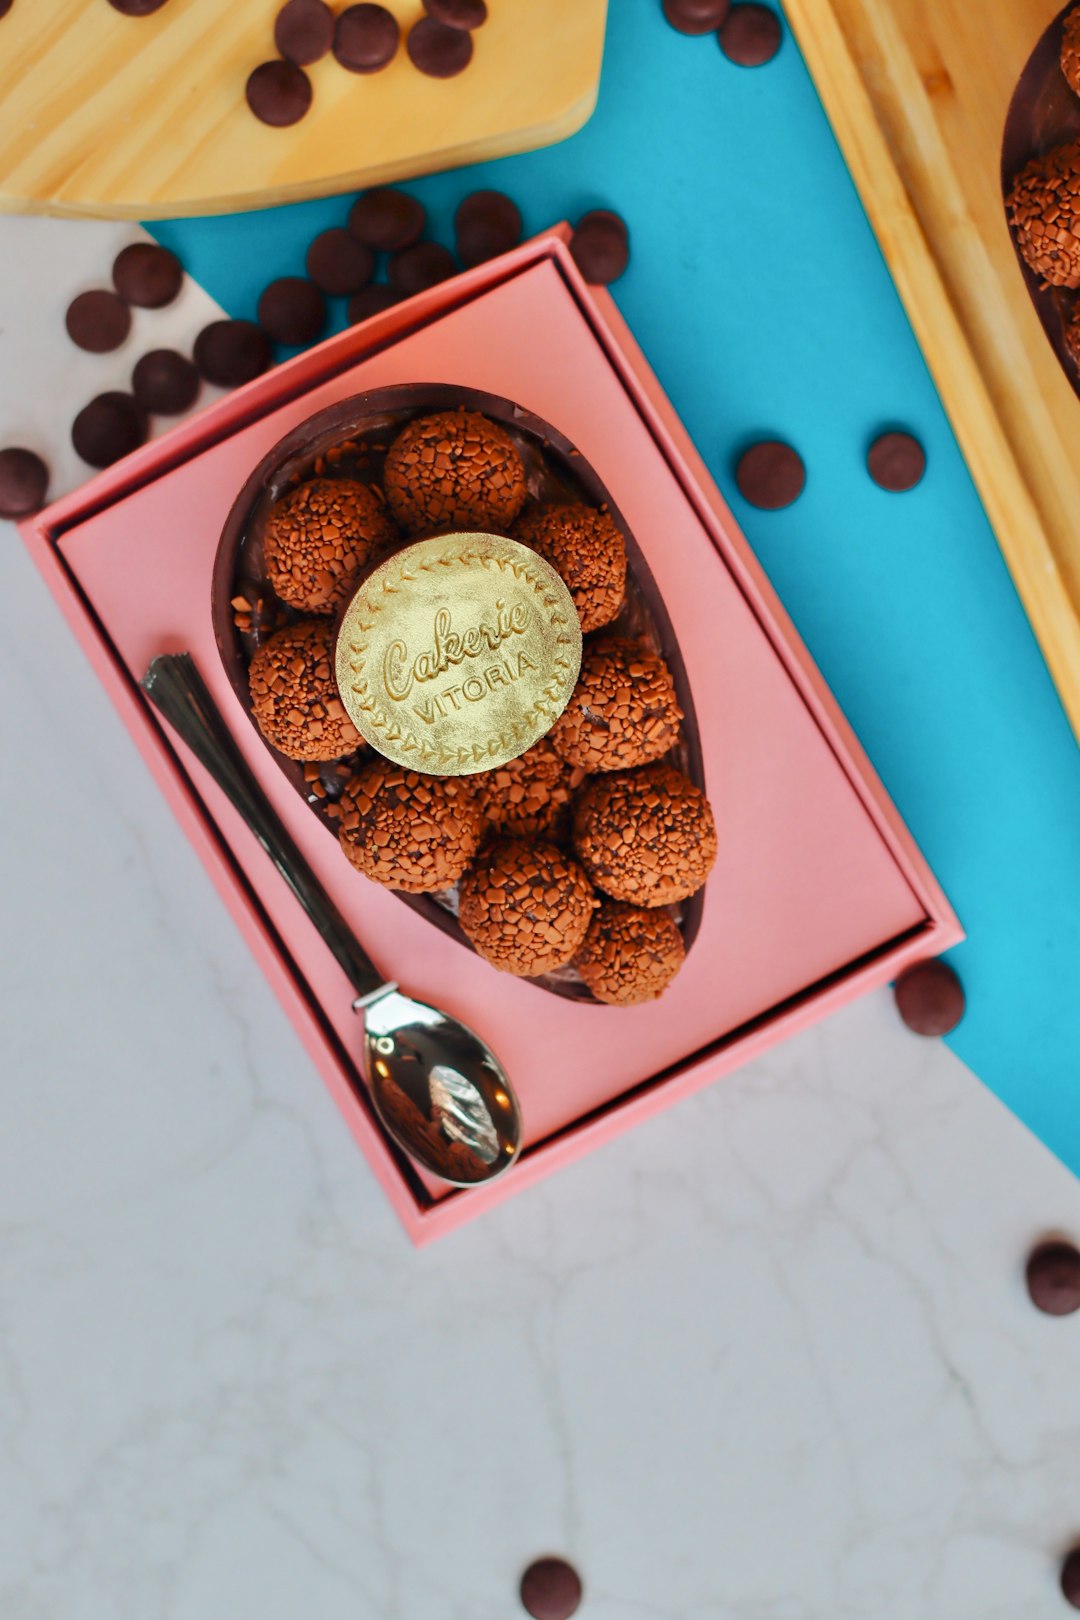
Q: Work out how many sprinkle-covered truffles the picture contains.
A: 13